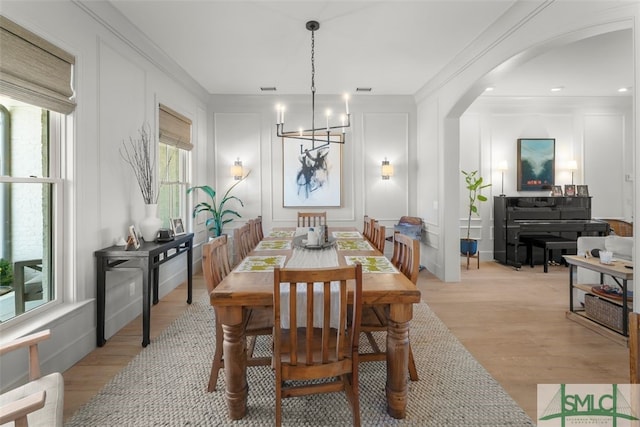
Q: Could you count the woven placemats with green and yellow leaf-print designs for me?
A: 6